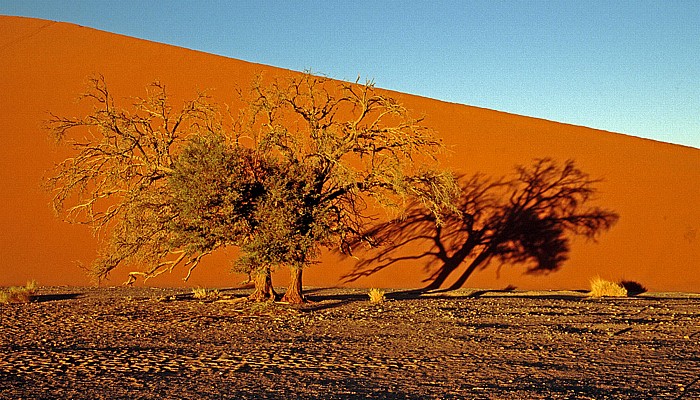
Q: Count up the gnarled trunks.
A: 2